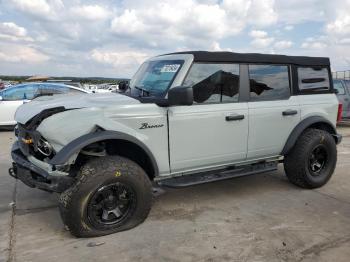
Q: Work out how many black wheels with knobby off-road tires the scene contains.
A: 2